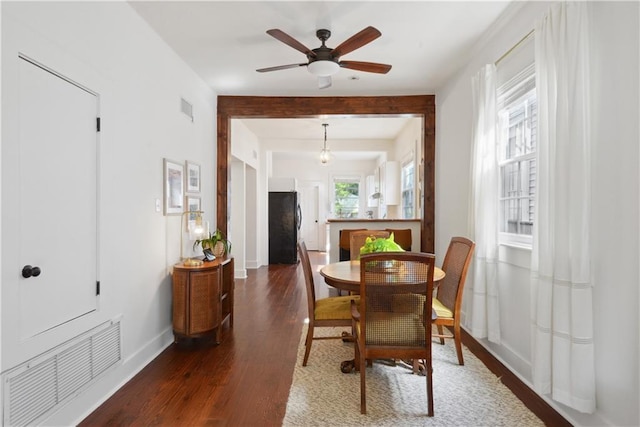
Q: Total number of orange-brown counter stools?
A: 2